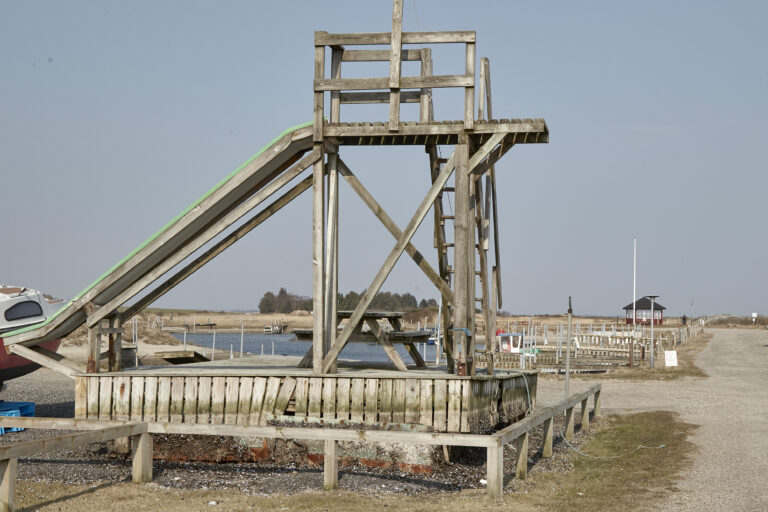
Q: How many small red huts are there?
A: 1